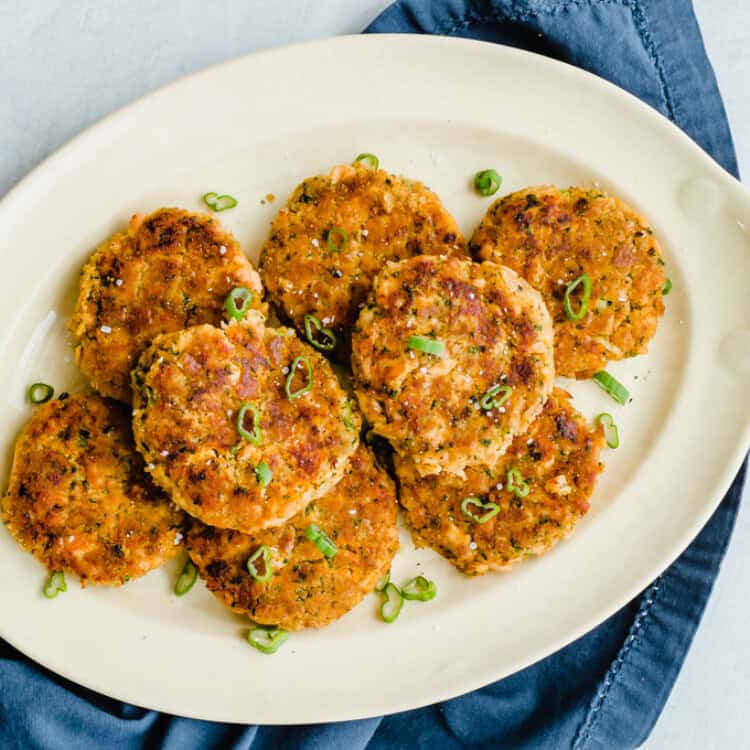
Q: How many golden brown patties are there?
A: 8